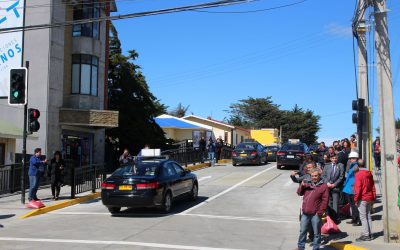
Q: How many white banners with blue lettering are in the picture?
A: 1